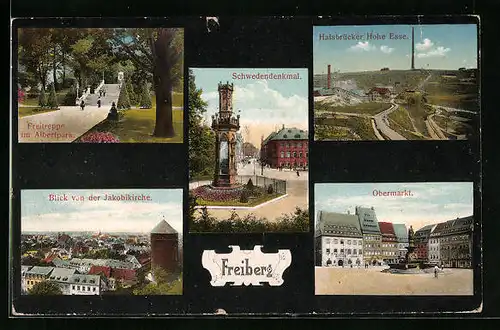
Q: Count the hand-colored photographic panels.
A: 5